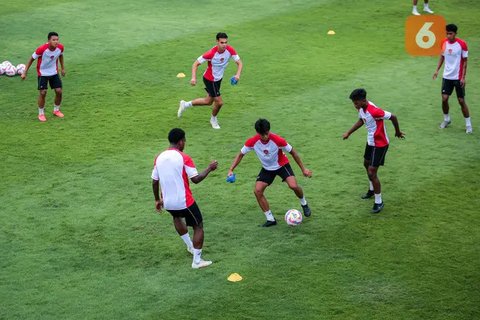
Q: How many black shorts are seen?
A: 6